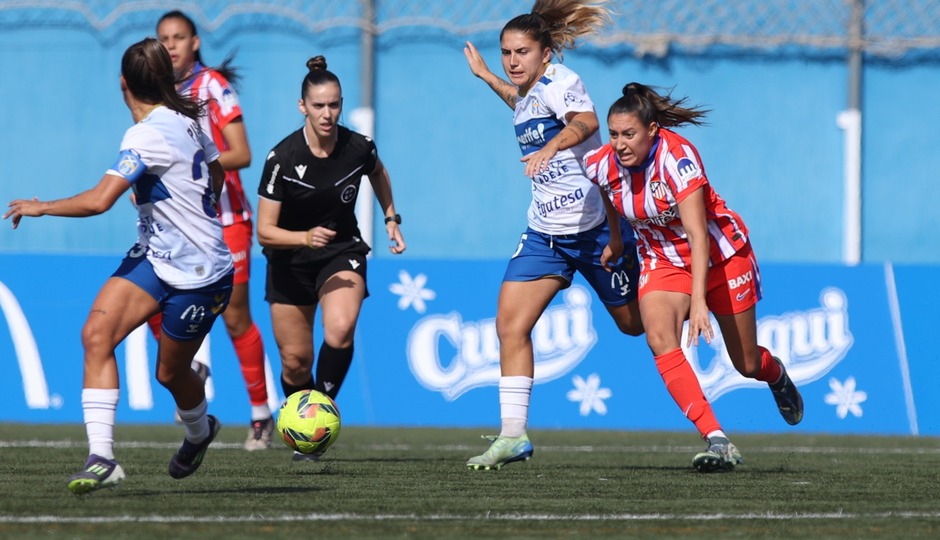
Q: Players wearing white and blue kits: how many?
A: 2